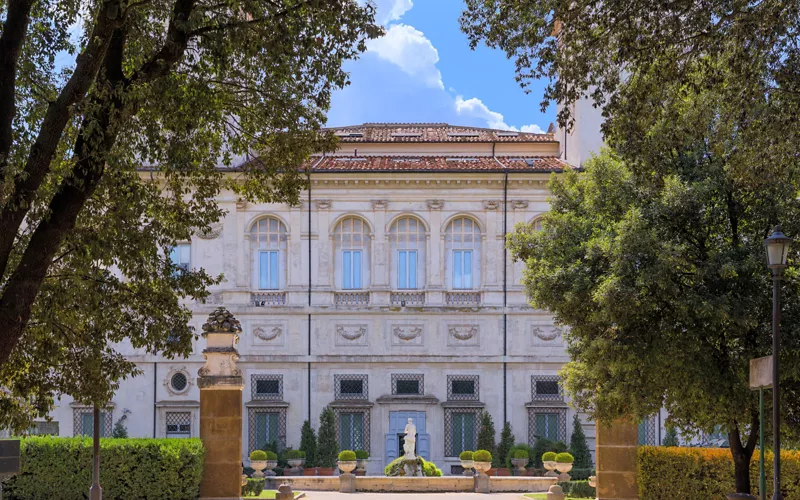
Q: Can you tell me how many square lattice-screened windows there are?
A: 5